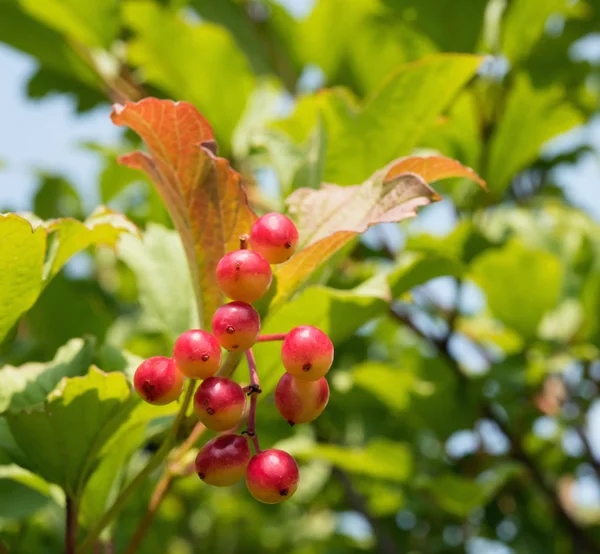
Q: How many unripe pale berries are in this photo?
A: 0